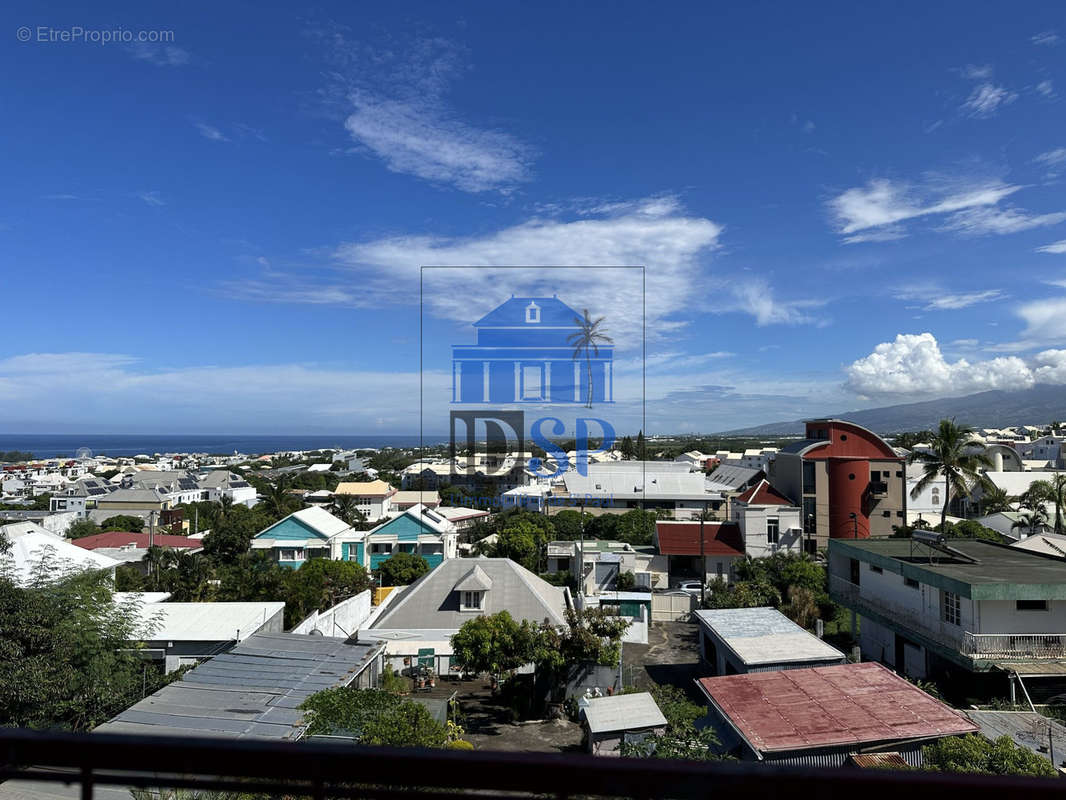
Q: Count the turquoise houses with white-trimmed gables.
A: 2